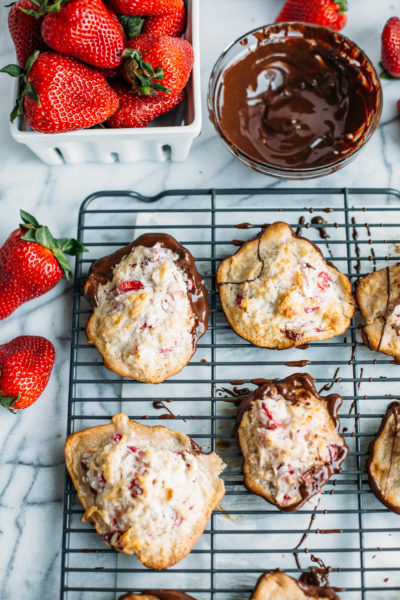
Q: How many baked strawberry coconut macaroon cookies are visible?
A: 8